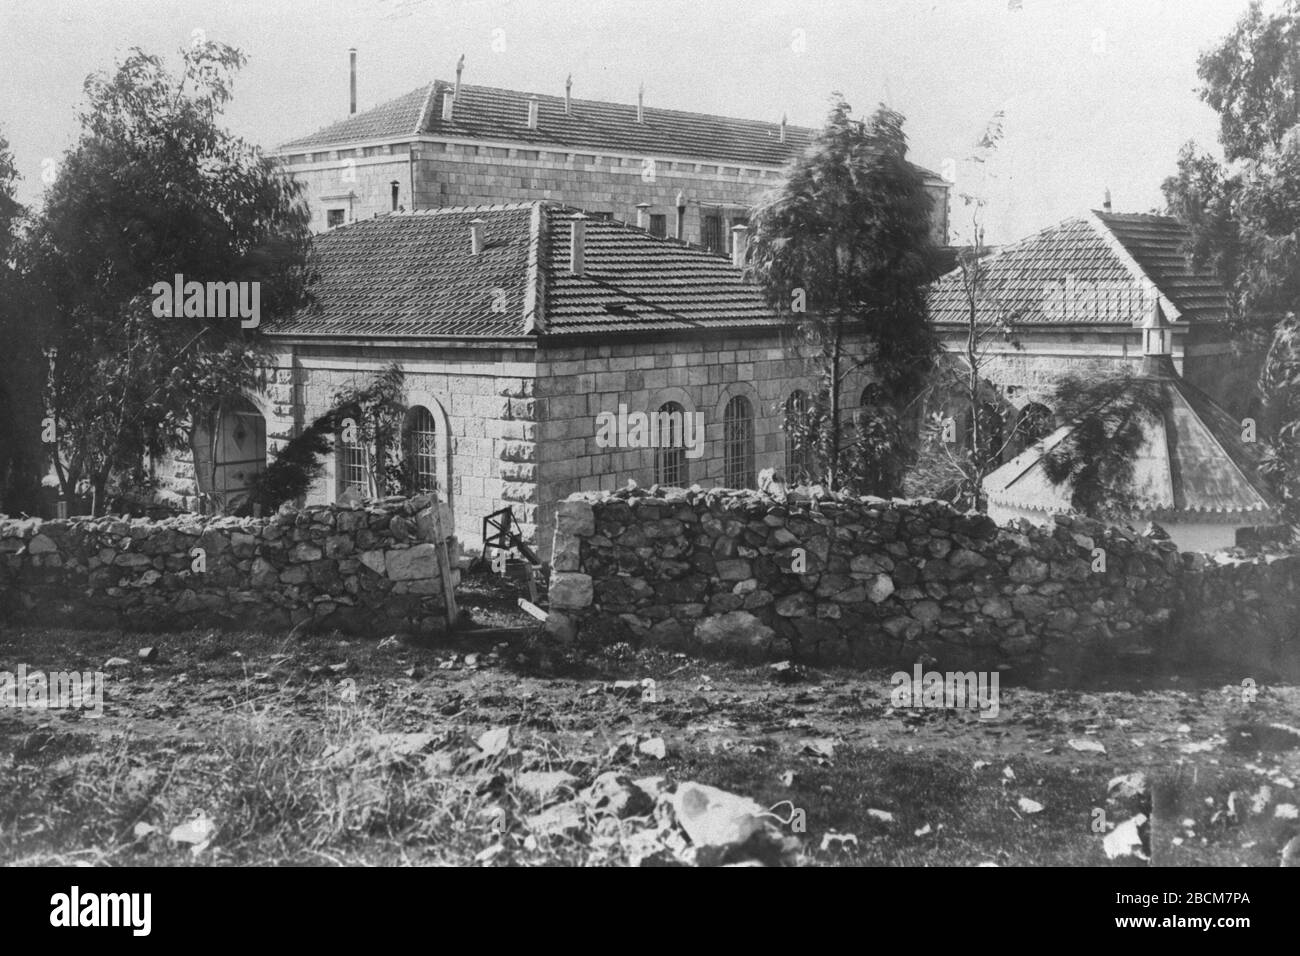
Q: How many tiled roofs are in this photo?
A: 3